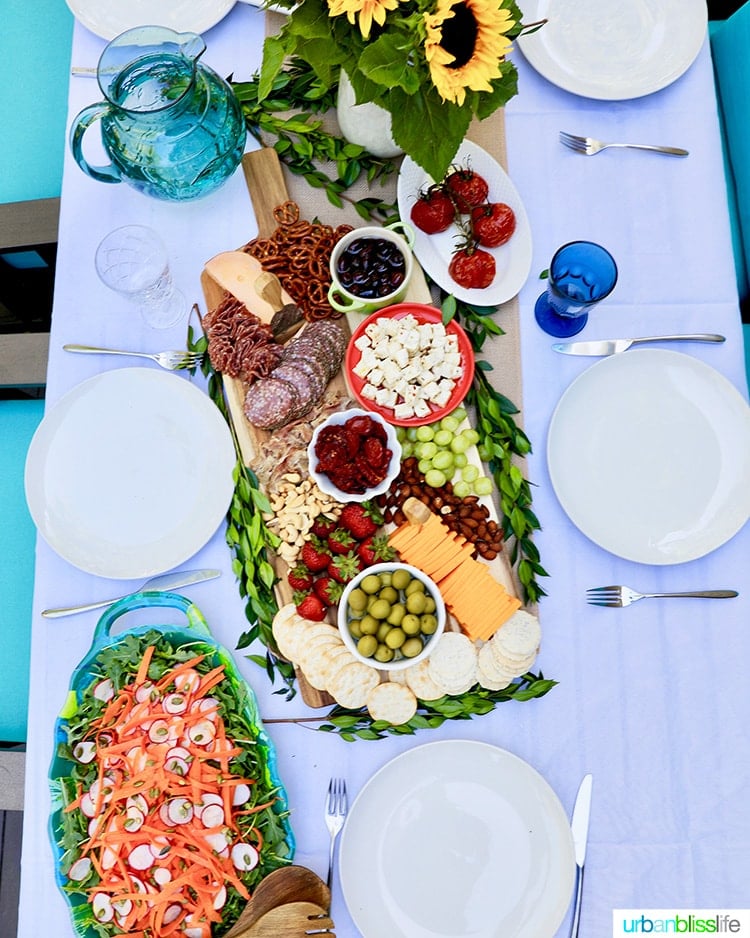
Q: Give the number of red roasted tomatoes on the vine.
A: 4